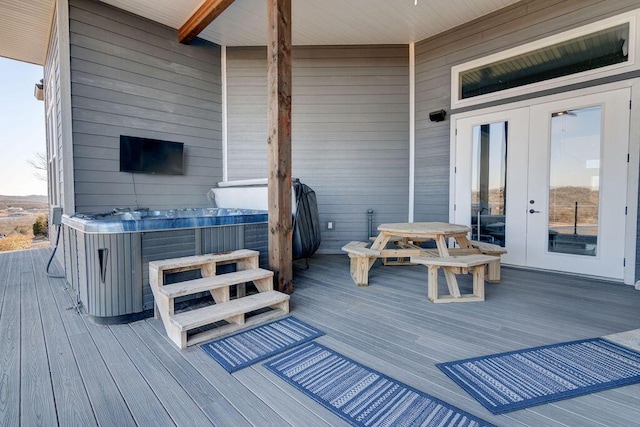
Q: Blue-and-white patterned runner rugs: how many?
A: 3